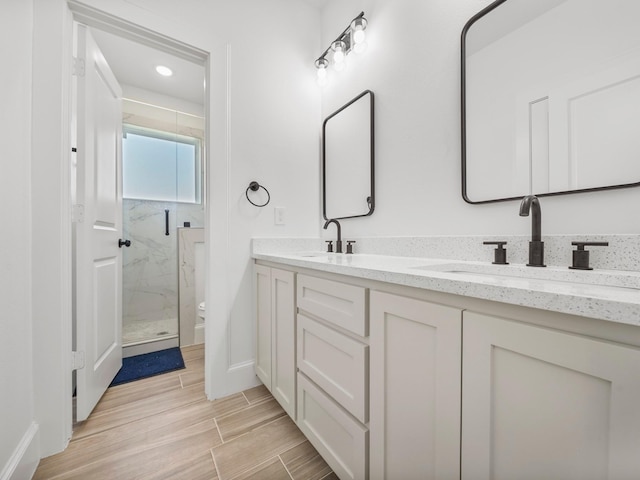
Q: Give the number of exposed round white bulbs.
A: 3